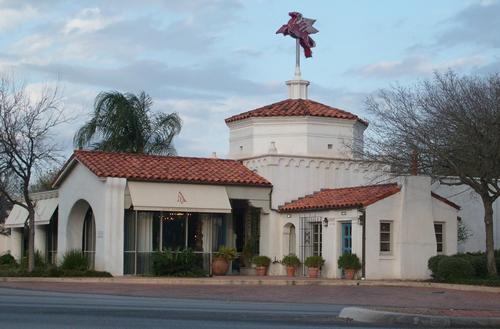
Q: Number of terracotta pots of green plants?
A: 5